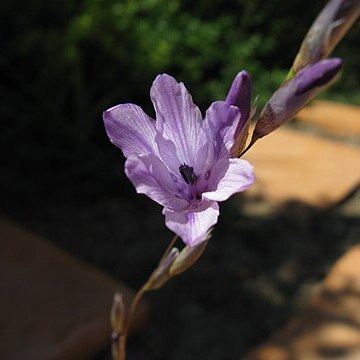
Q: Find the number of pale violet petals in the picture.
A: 6